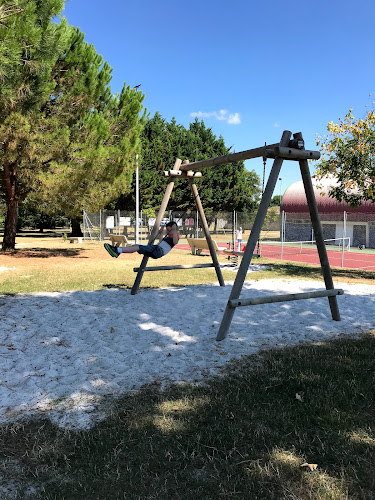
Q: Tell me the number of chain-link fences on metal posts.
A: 1